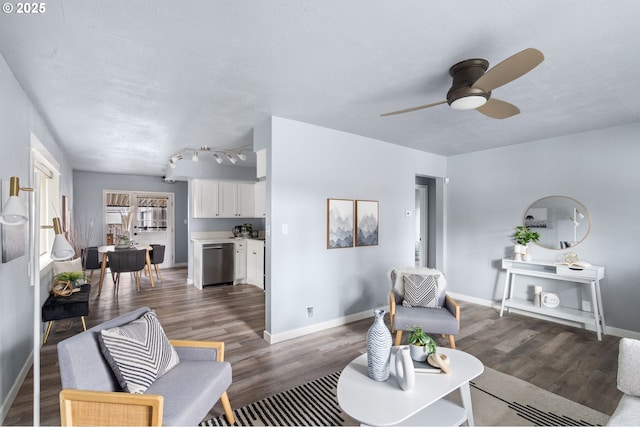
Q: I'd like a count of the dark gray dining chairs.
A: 3